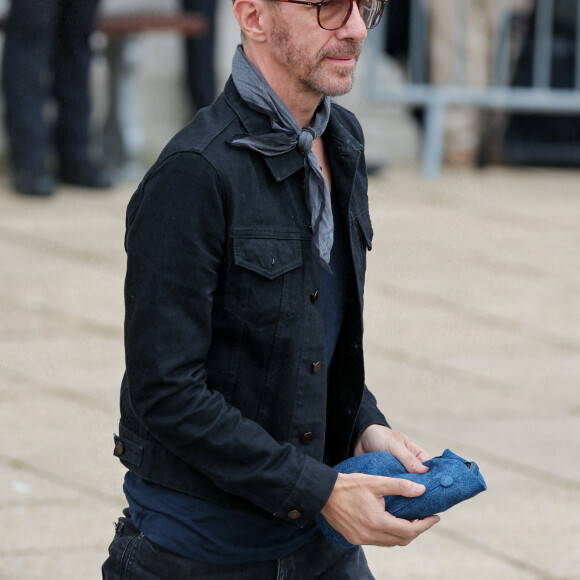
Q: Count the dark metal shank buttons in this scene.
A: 5